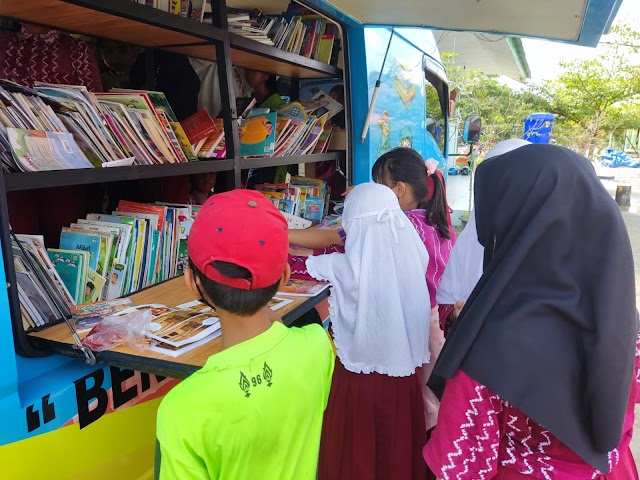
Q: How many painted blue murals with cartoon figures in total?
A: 1